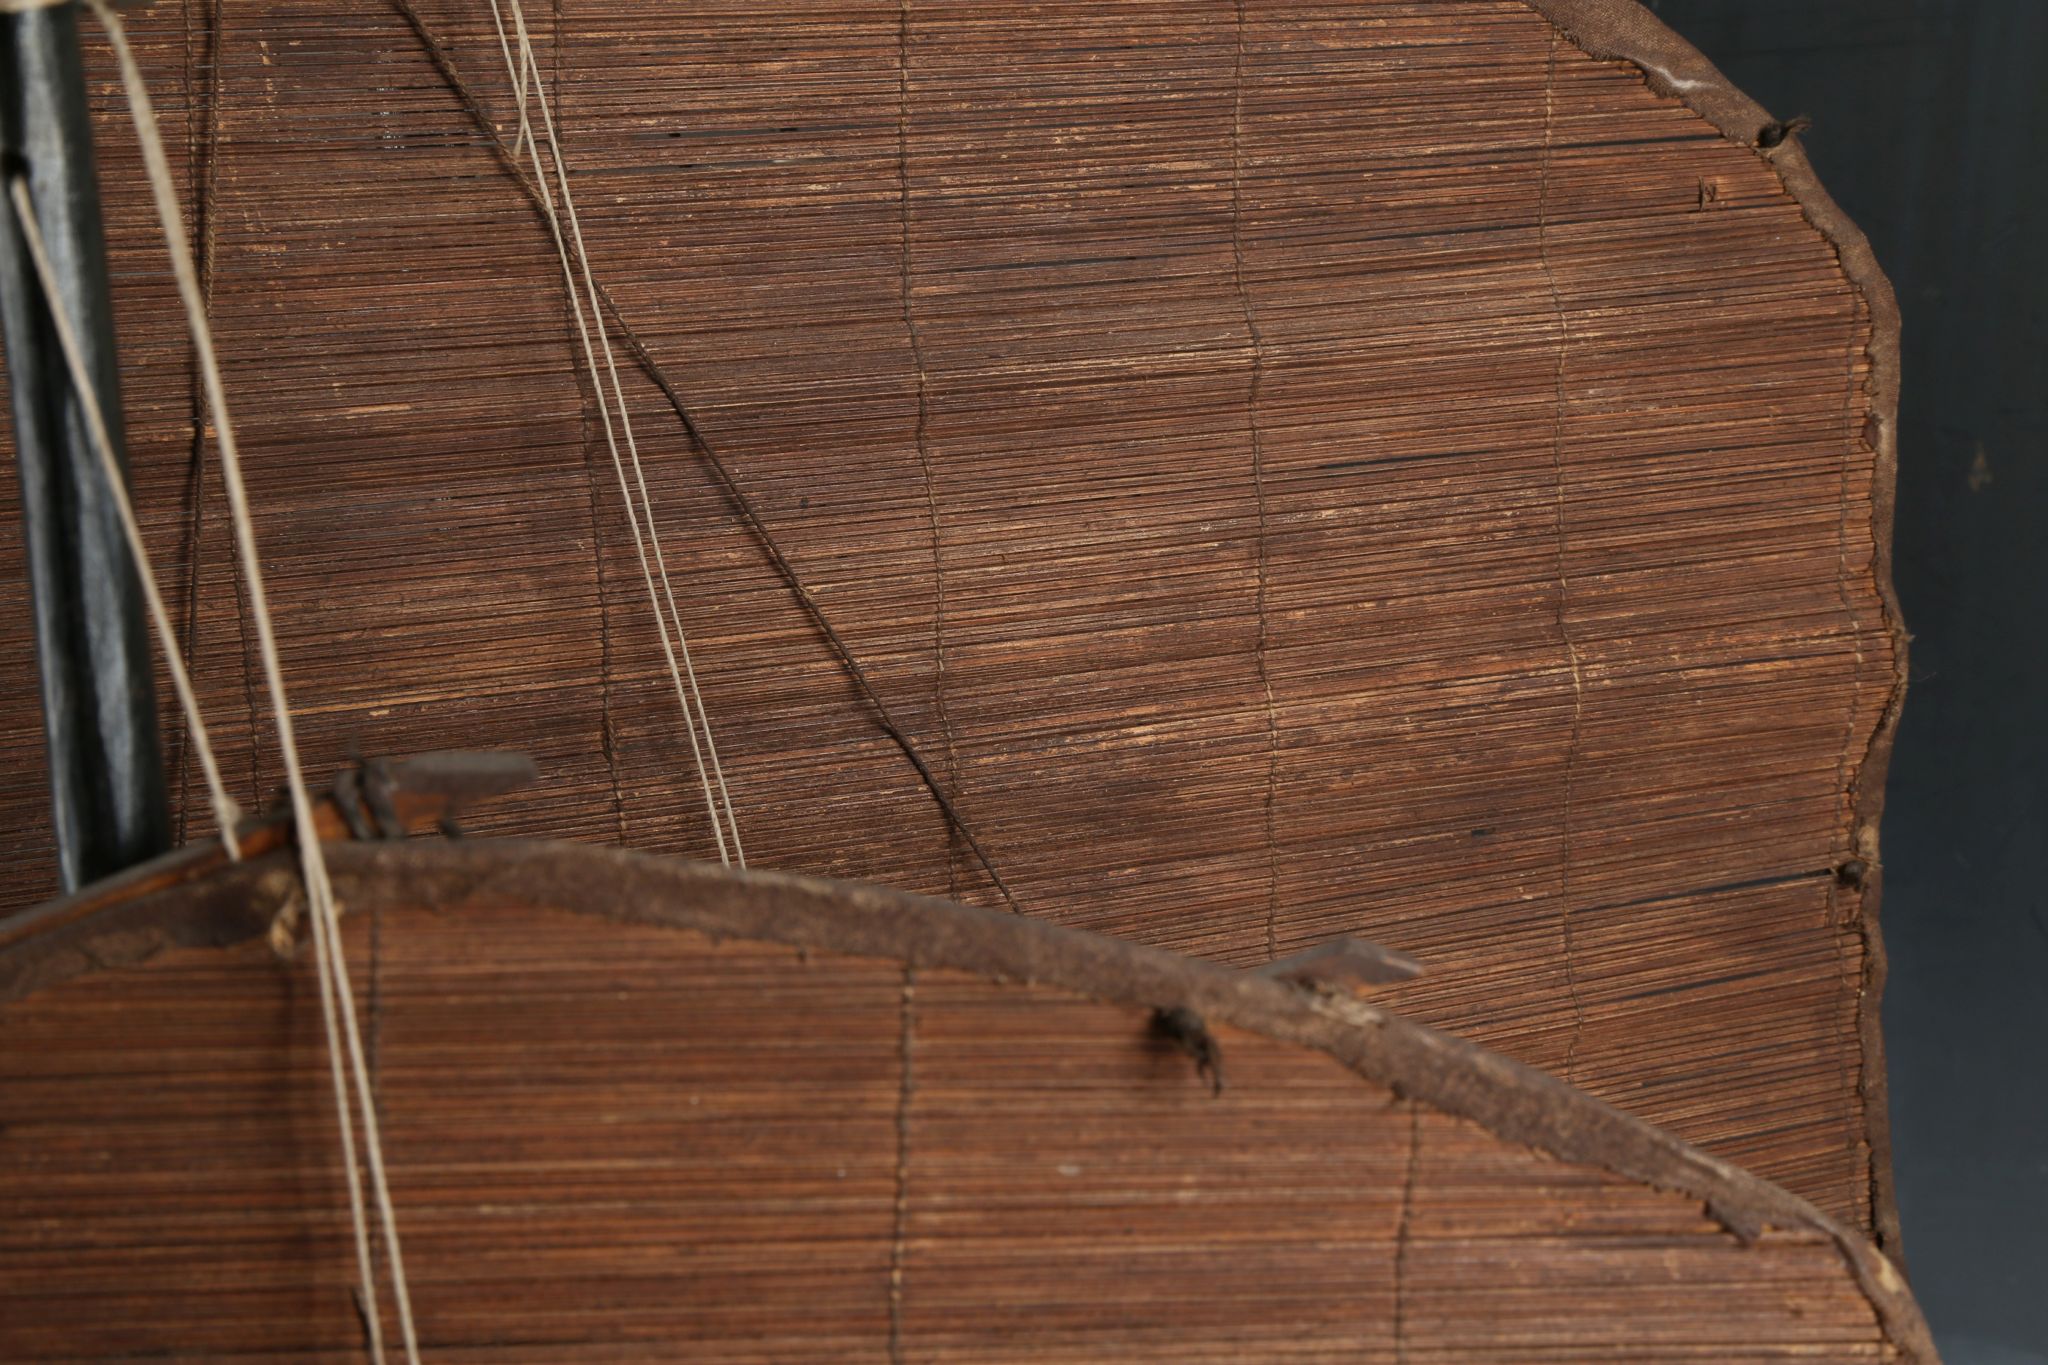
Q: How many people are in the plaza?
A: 0